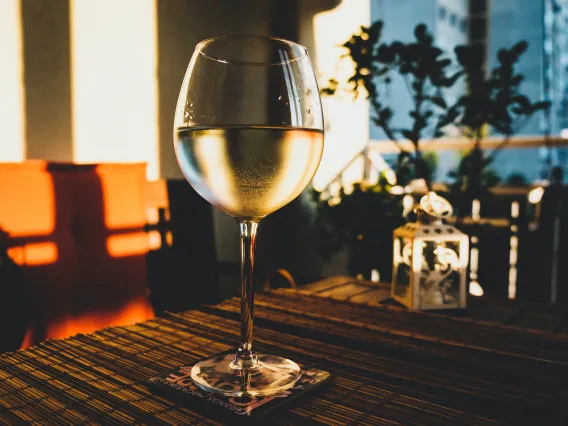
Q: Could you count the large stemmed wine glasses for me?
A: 1